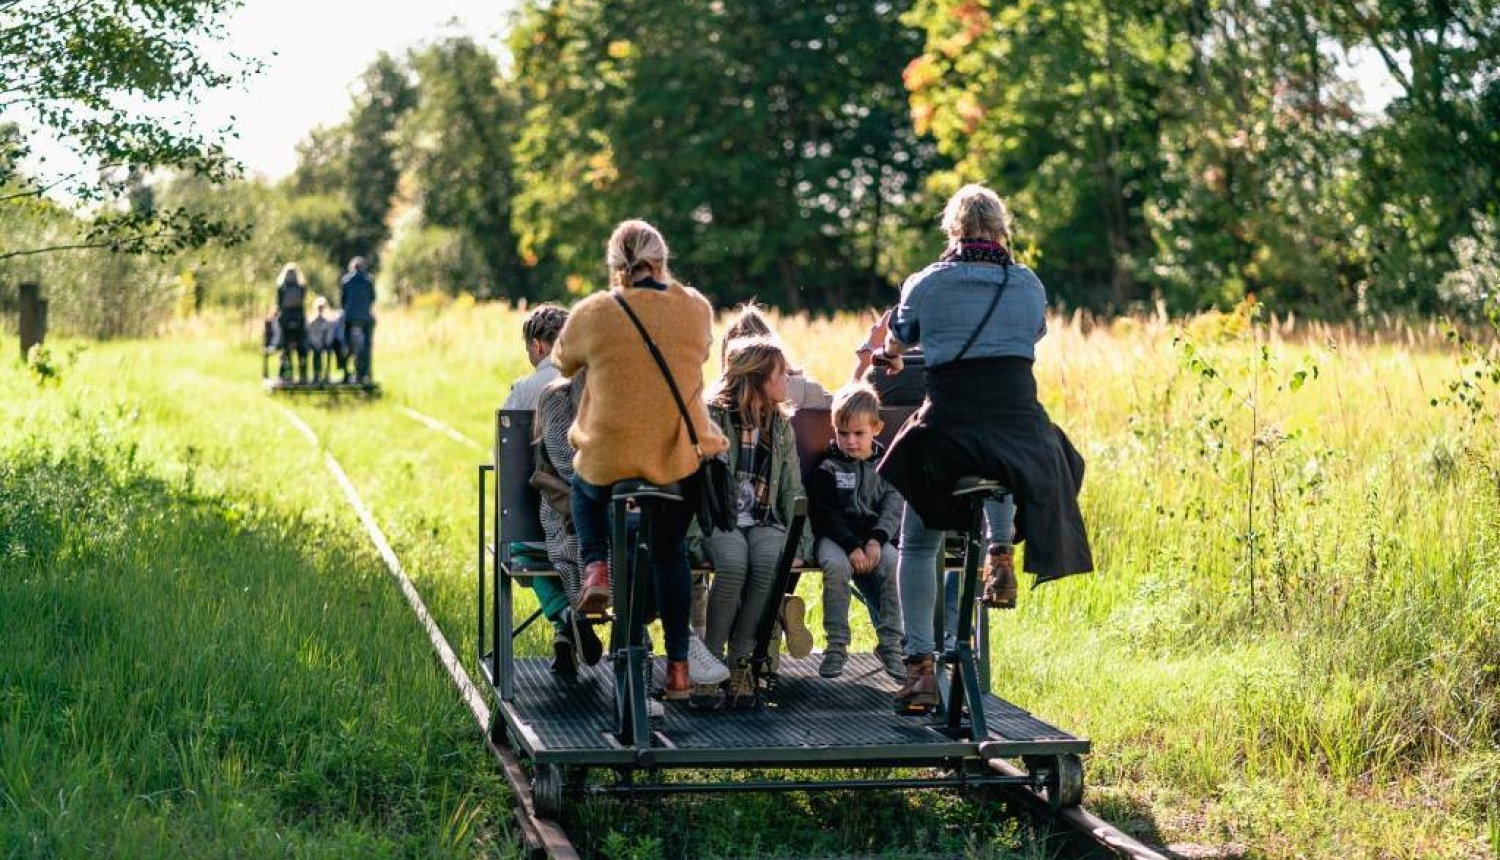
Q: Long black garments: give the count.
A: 1